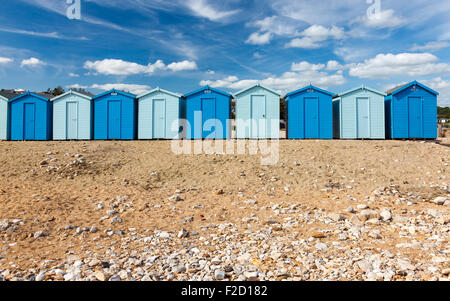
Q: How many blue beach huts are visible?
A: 5